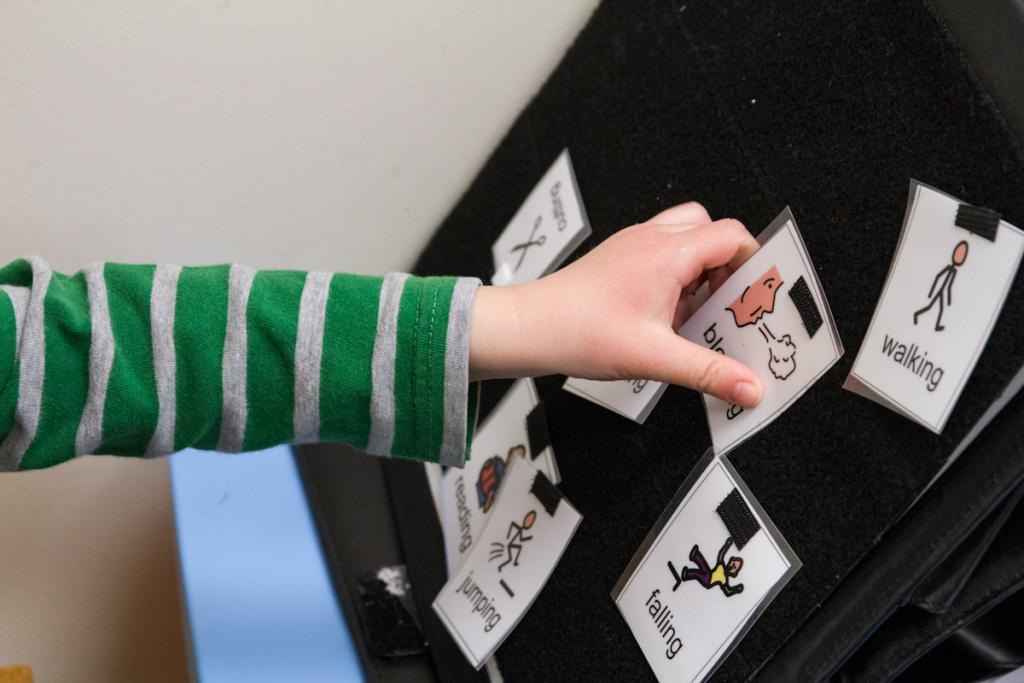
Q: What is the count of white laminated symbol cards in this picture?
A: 7